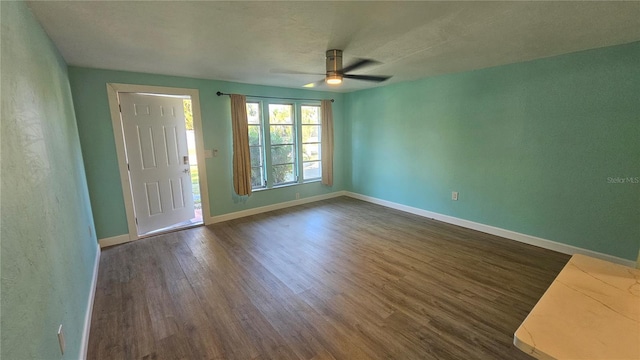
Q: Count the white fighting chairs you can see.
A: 0